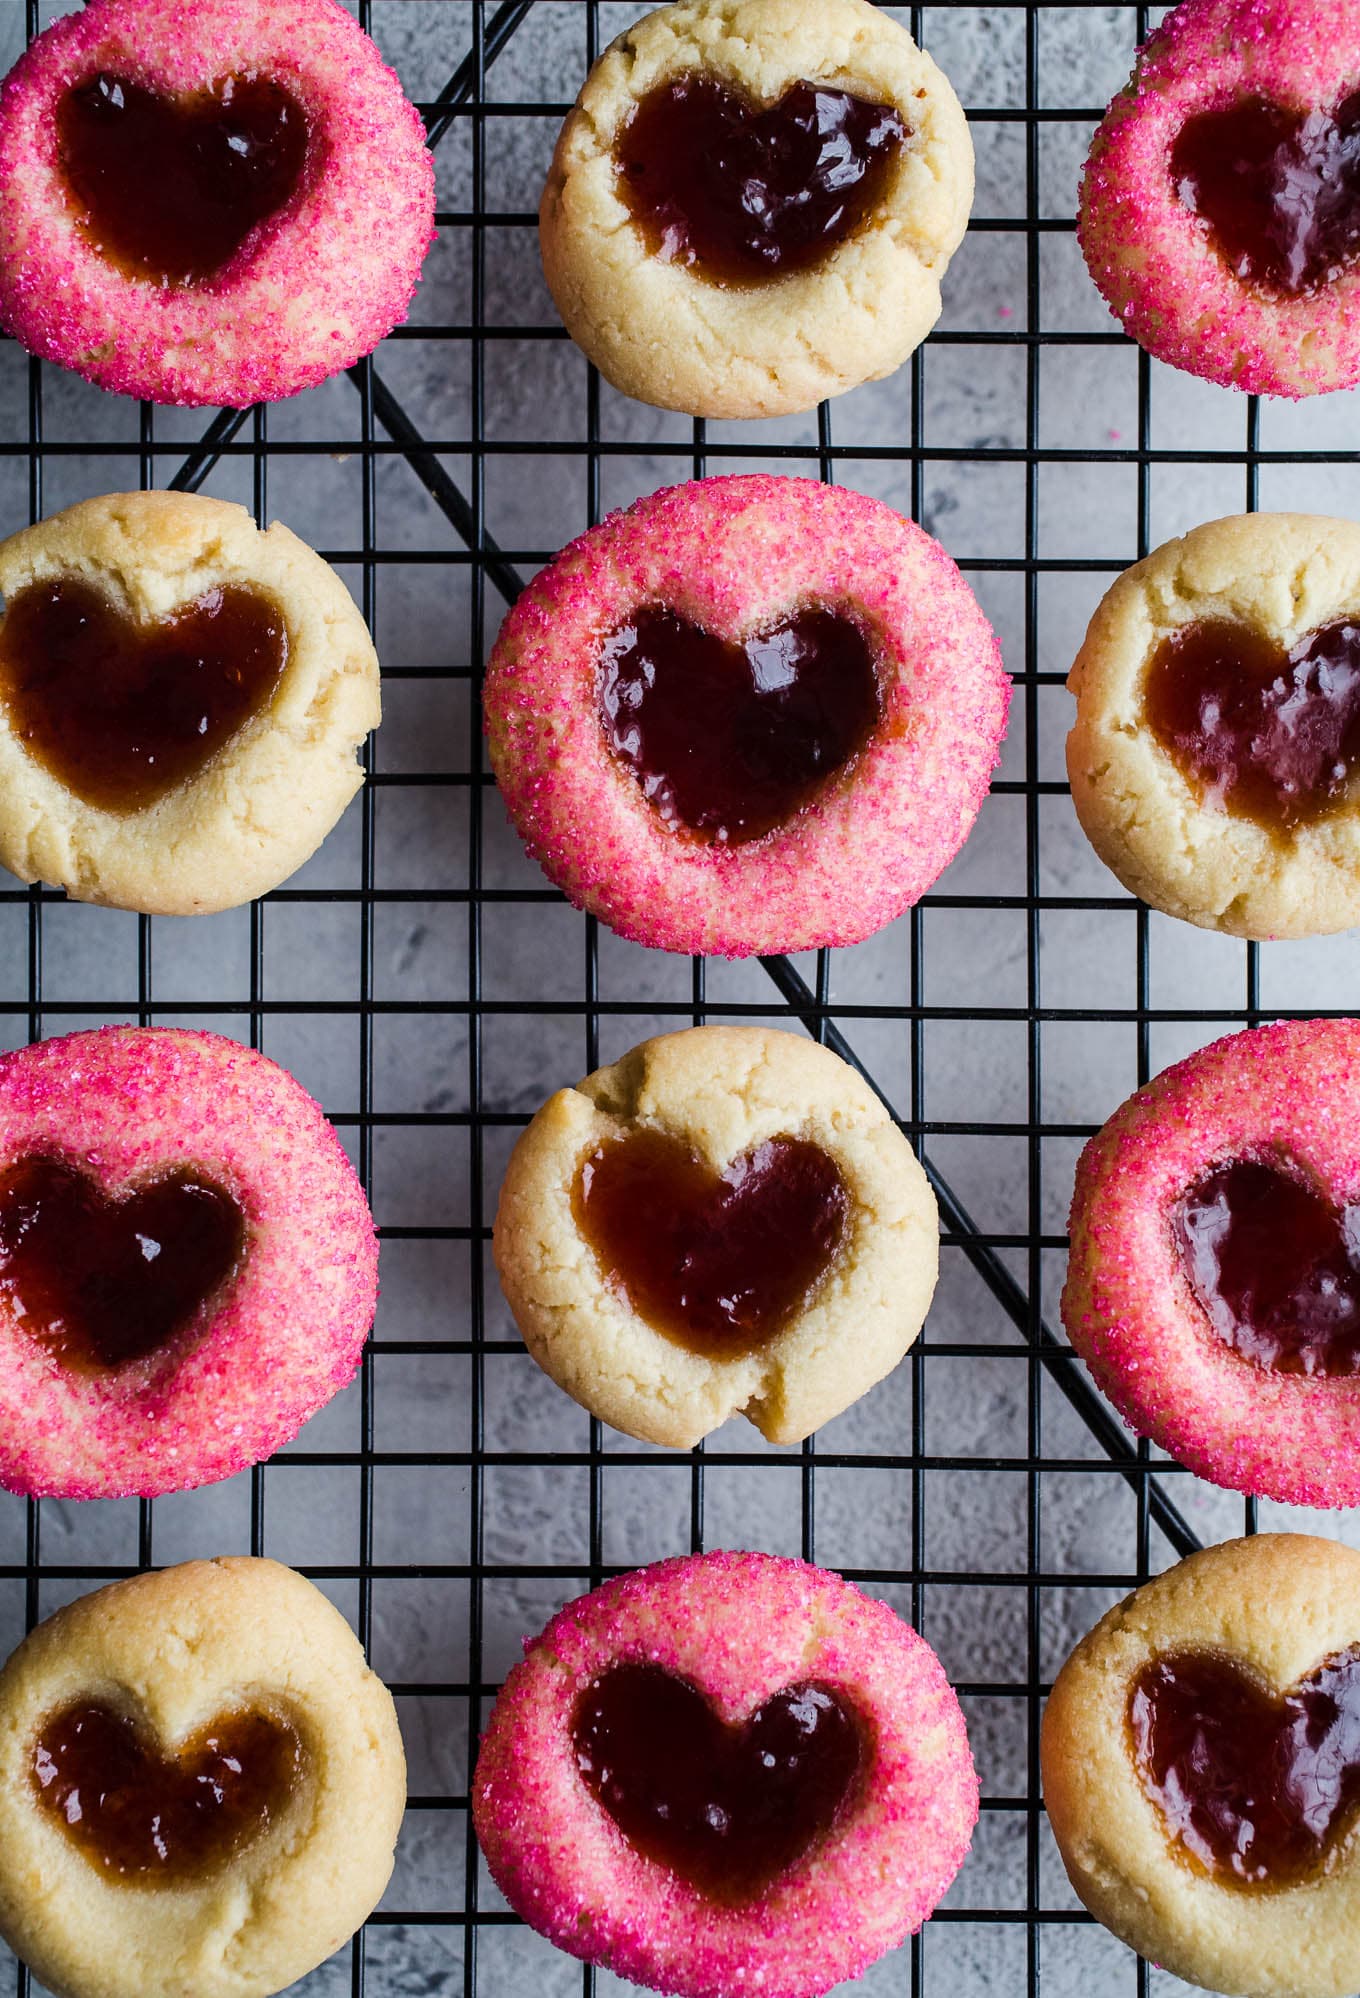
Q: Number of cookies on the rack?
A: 12